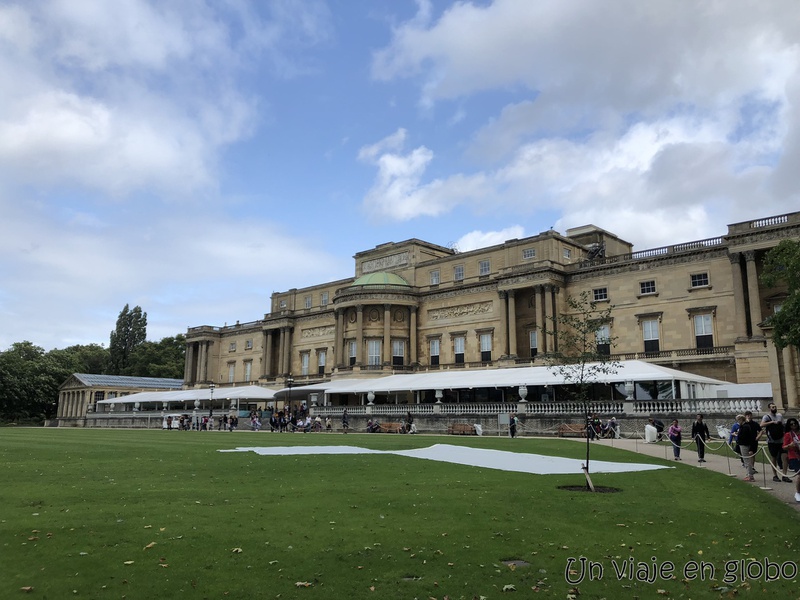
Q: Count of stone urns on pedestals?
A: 11